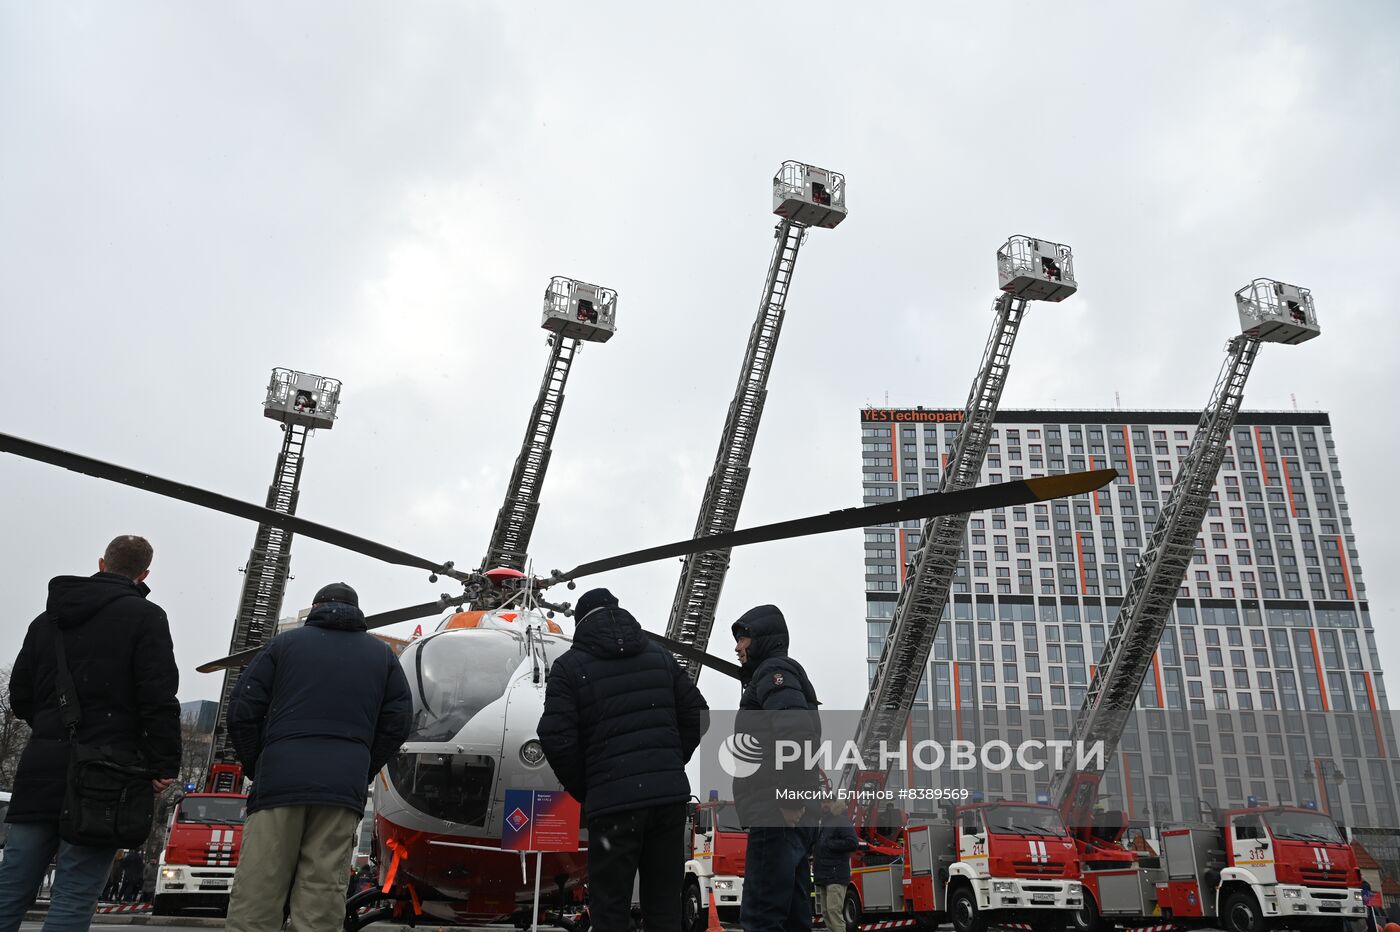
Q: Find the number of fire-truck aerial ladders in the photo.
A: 5